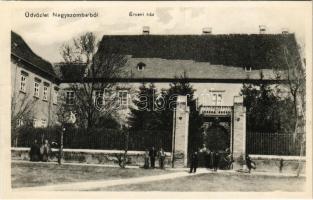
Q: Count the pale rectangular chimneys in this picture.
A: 4